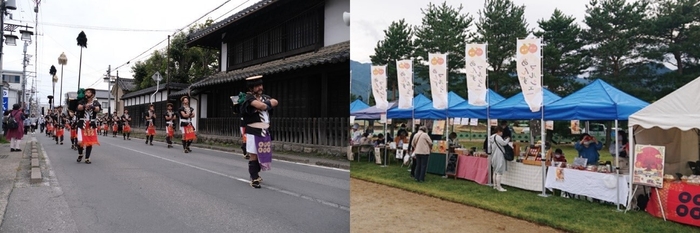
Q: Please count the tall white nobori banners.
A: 5